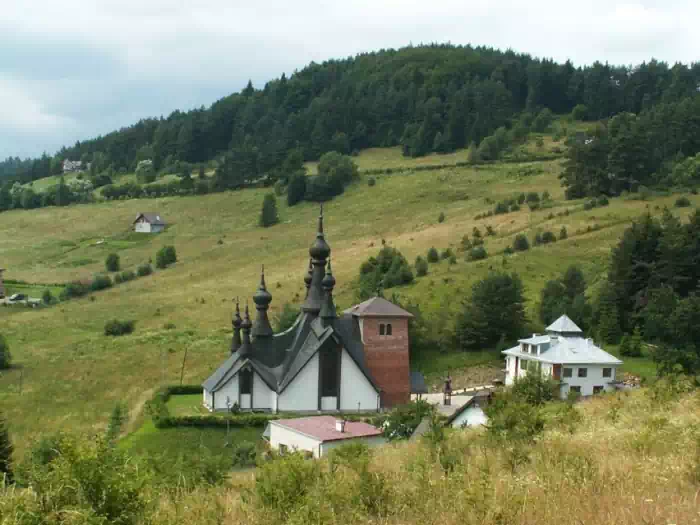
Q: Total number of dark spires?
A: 6